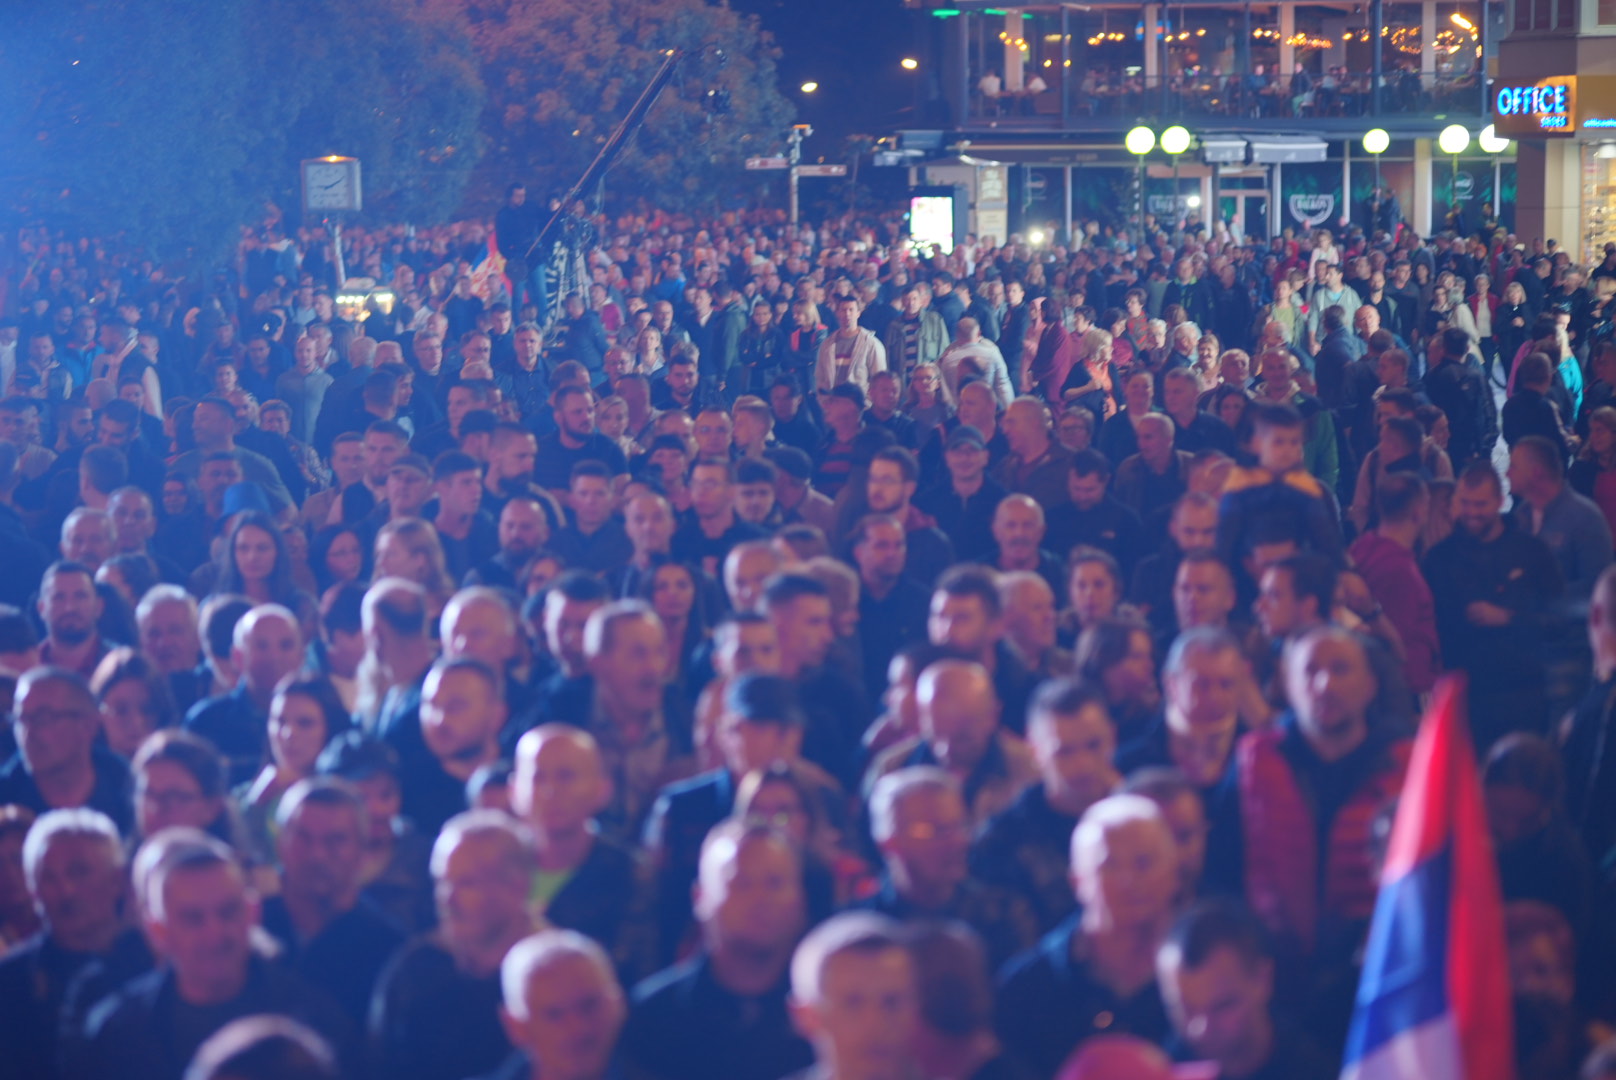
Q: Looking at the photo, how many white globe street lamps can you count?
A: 5